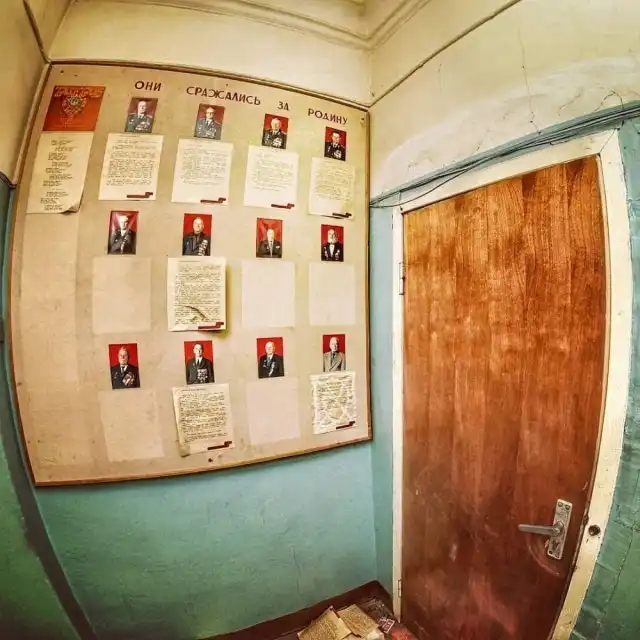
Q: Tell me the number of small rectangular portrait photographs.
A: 12